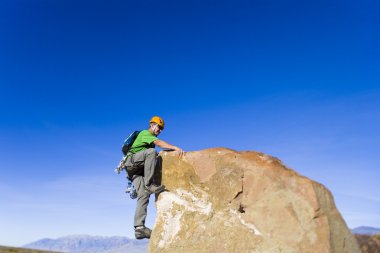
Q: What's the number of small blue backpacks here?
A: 1